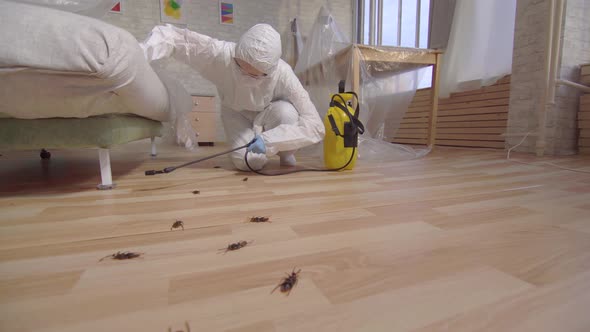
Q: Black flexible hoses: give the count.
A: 1